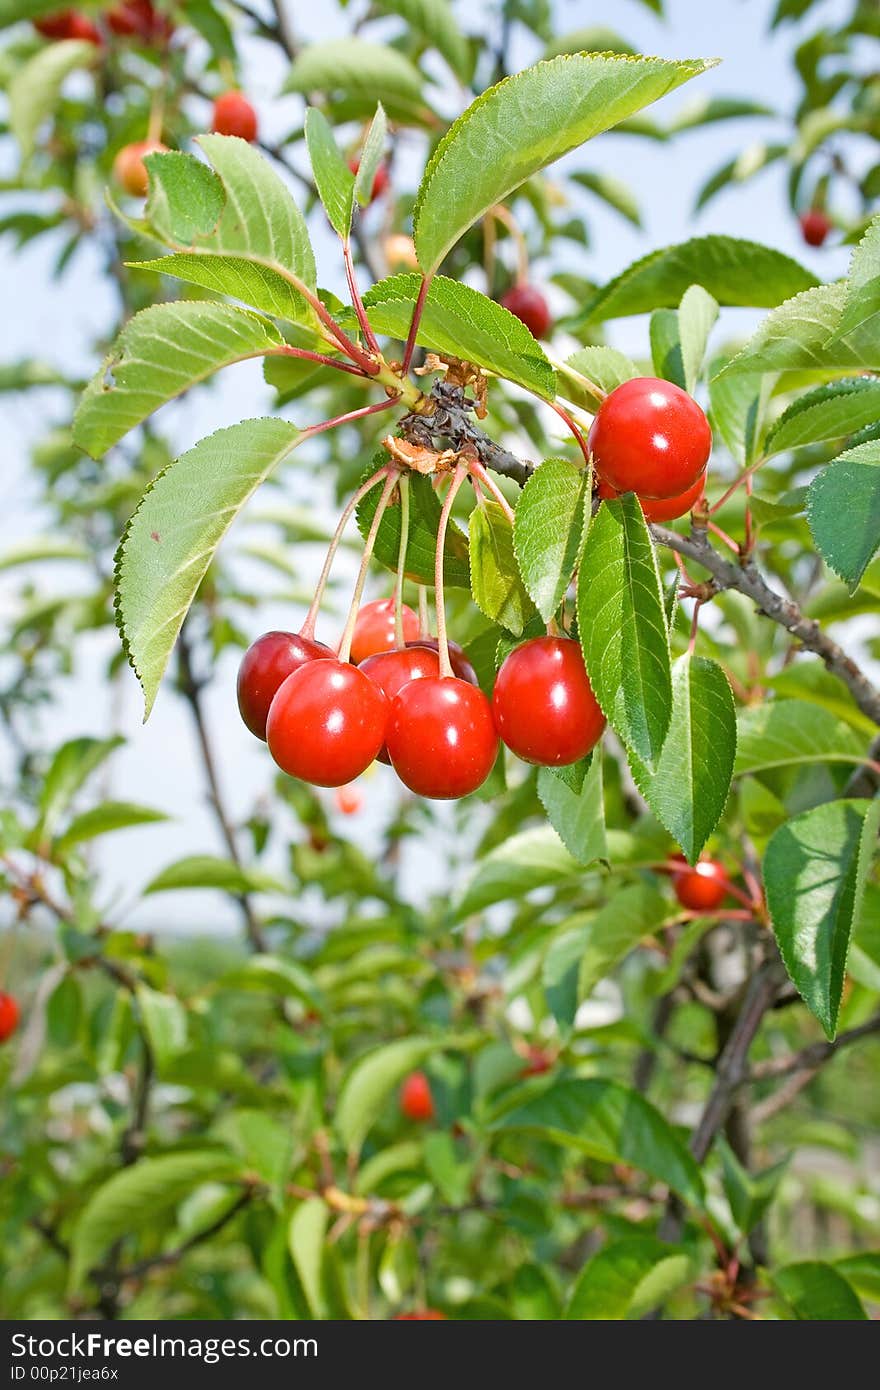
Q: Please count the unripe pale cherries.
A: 2